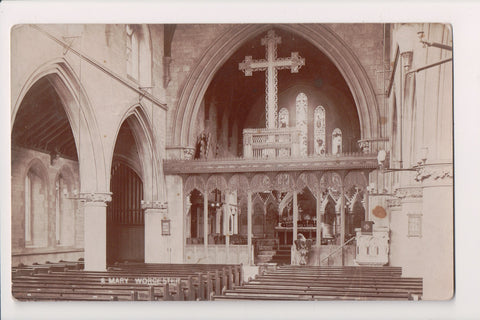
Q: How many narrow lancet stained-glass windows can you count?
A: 4